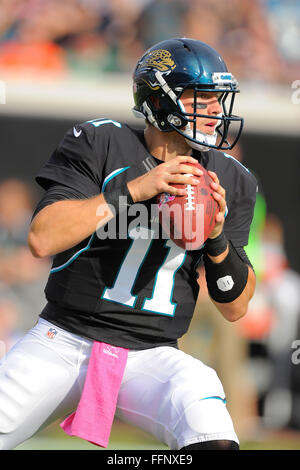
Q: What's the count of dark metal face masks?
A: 1